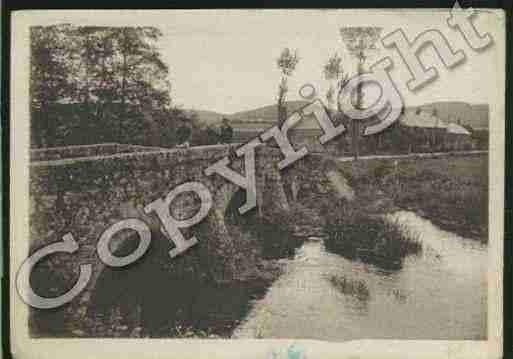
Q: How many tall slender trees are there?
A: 3